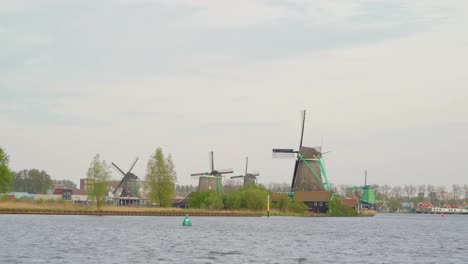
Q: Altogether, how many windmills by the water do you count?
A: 5